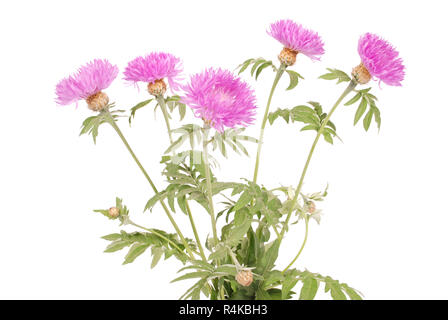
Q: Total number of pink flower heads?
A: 5